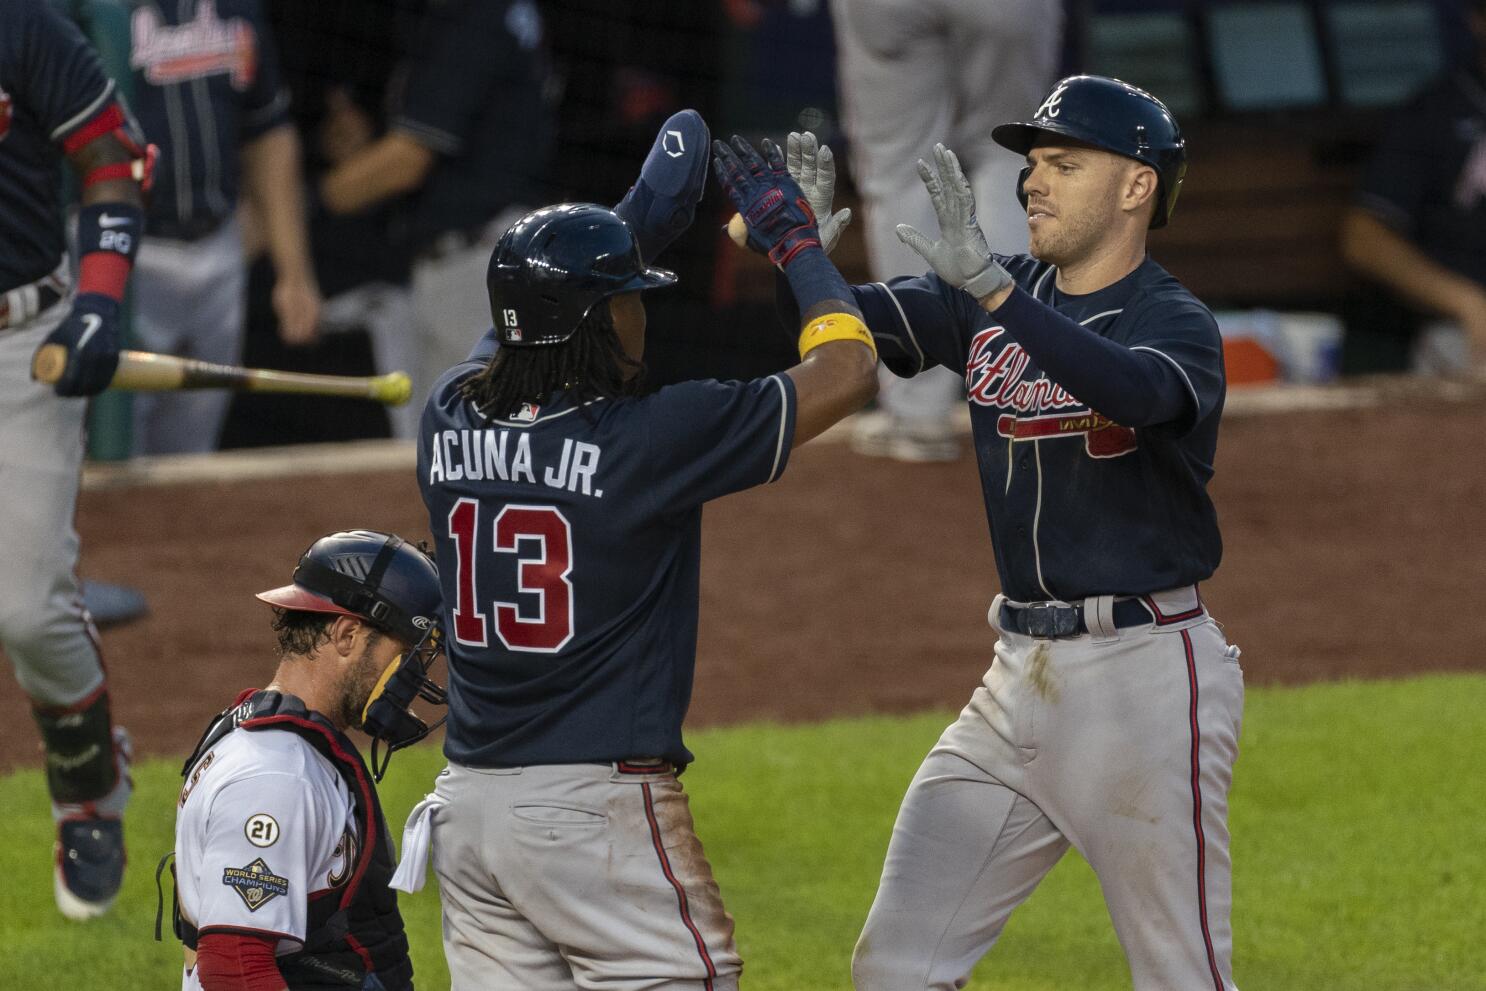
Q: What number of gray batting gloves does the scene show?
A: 2